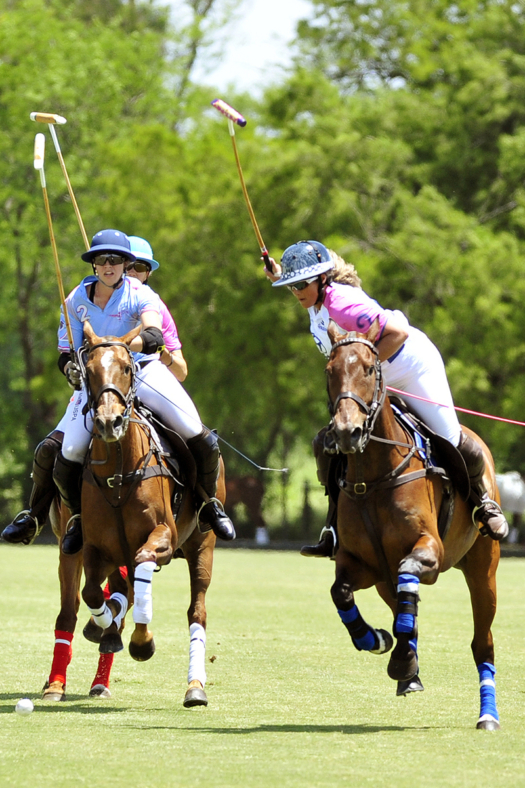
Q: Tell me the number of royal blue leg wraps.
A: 4